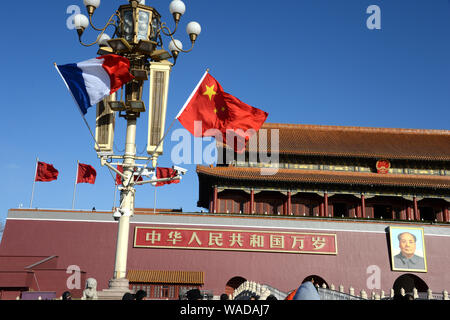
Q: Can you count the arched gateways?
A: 3